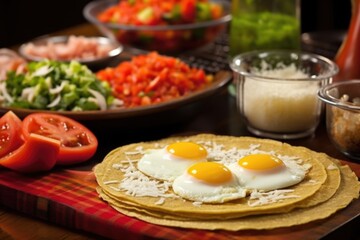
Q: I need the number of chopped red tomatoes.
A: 3